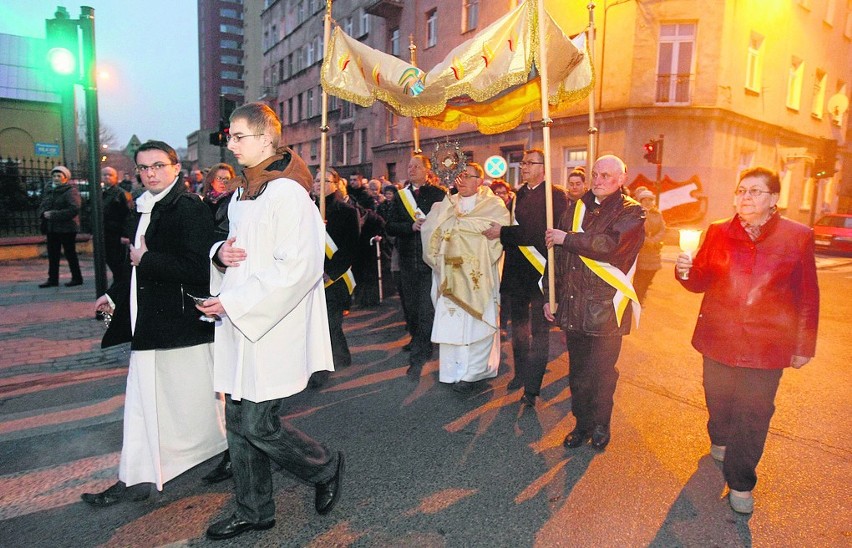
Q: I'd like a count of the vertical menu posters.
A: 0